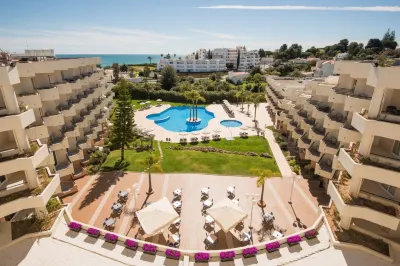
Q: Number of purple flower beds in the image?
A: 12